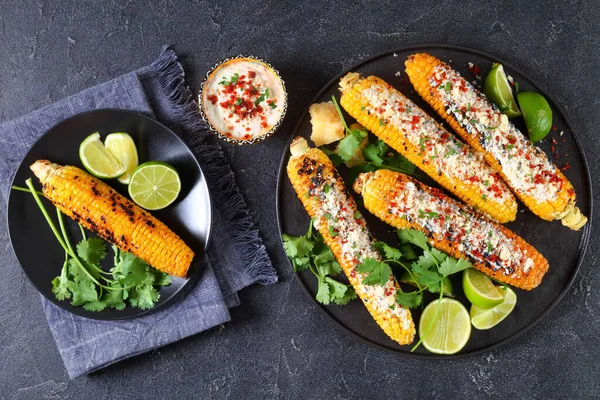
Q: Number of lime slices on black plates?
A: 8